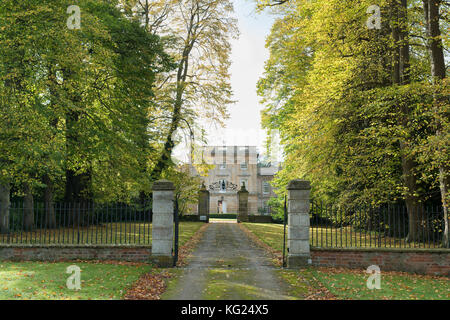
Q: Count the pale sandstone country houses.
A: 1